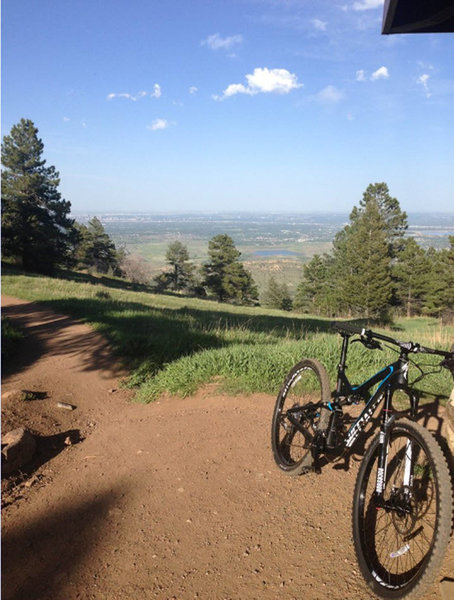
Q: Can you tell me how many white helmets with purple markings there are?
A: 0